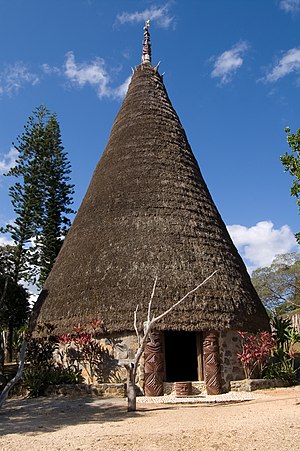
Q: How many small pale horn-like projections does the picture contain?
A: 3